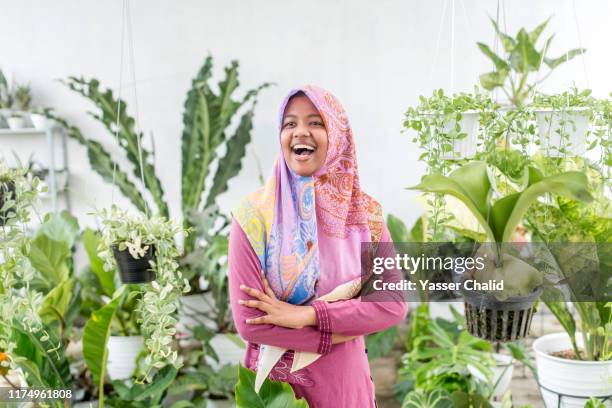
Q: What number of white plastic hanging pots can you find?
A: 2